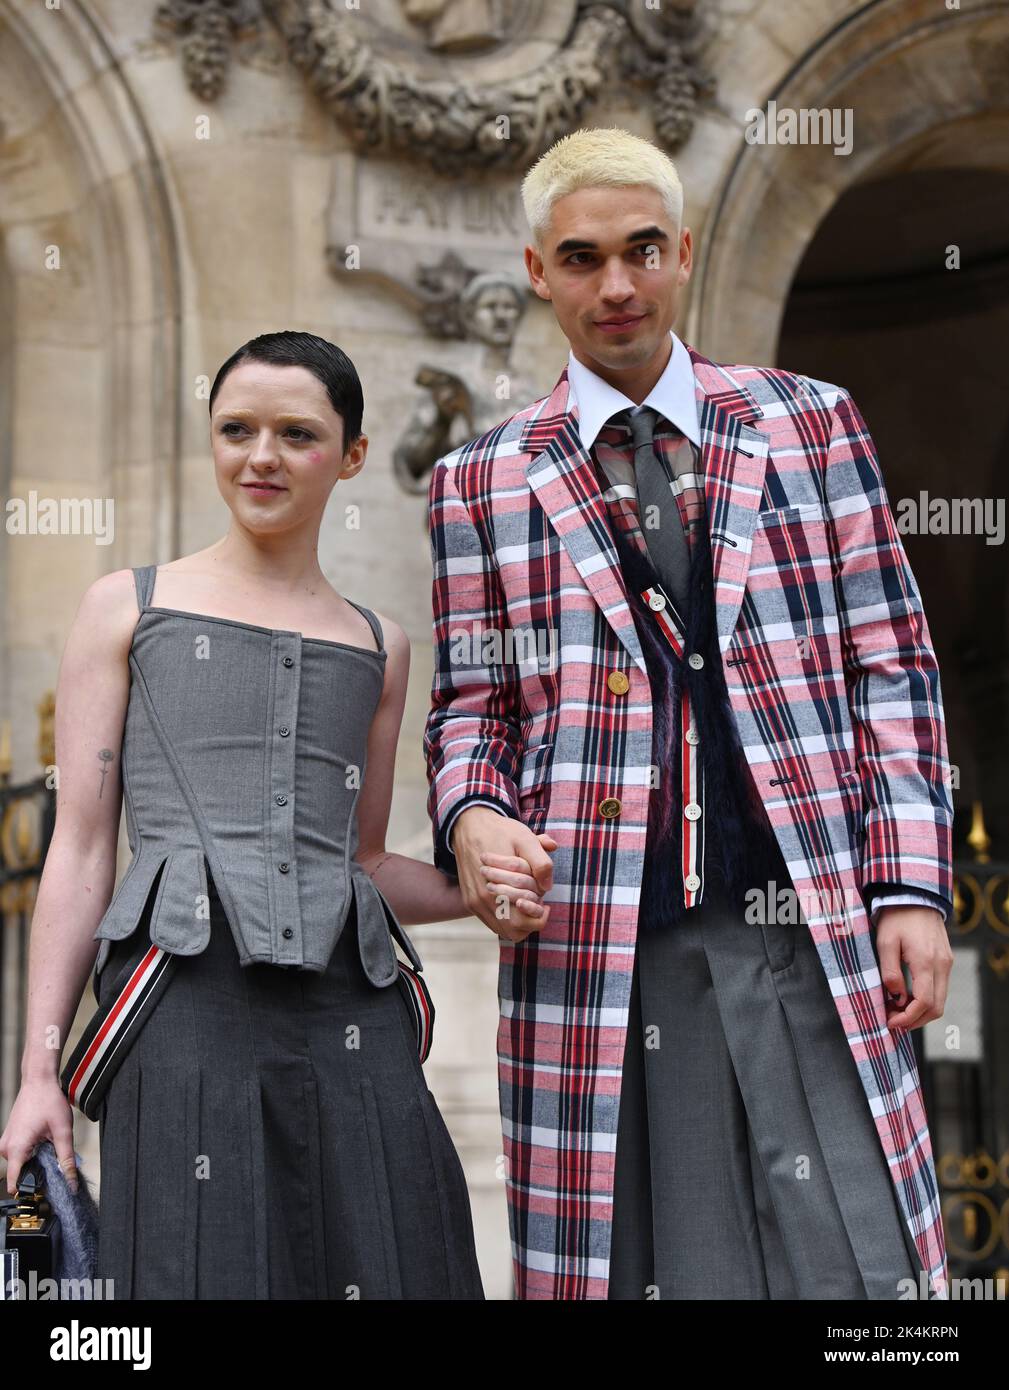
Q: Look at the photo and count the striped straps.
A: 2